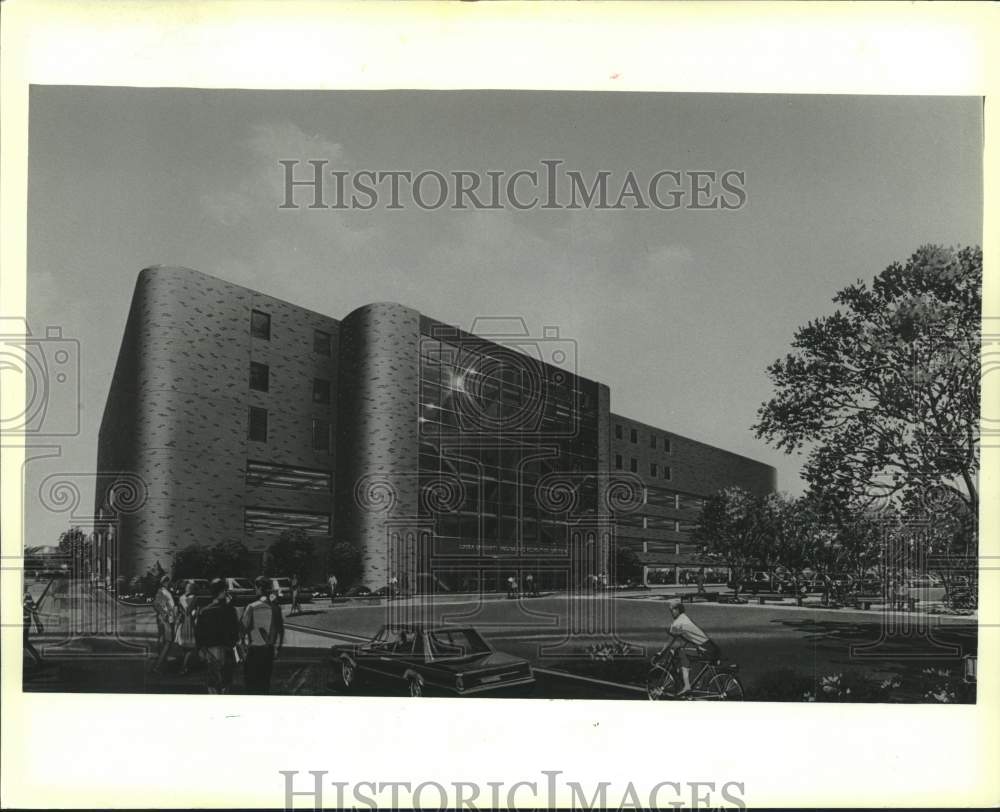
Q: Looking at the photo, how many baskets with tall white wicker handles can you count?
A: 0